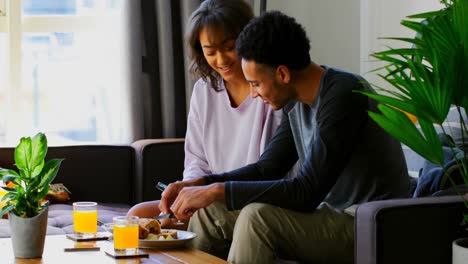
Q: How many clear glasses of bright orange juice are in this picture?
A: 2